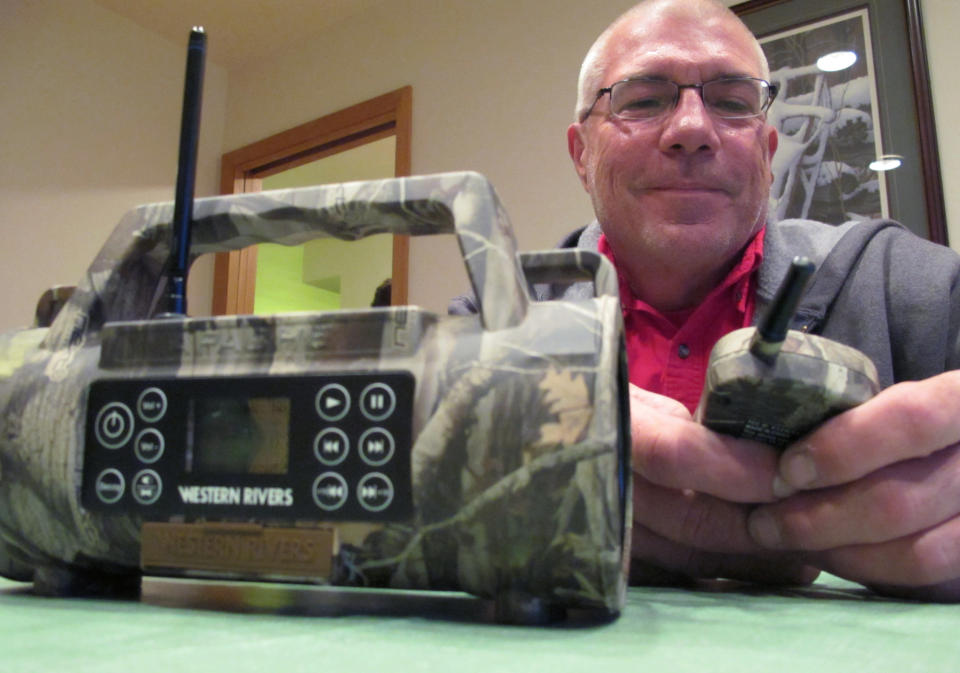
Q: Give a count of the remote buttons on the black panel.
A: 11